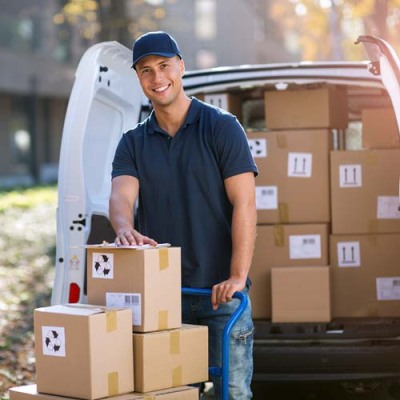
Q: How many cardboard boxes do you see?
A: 12